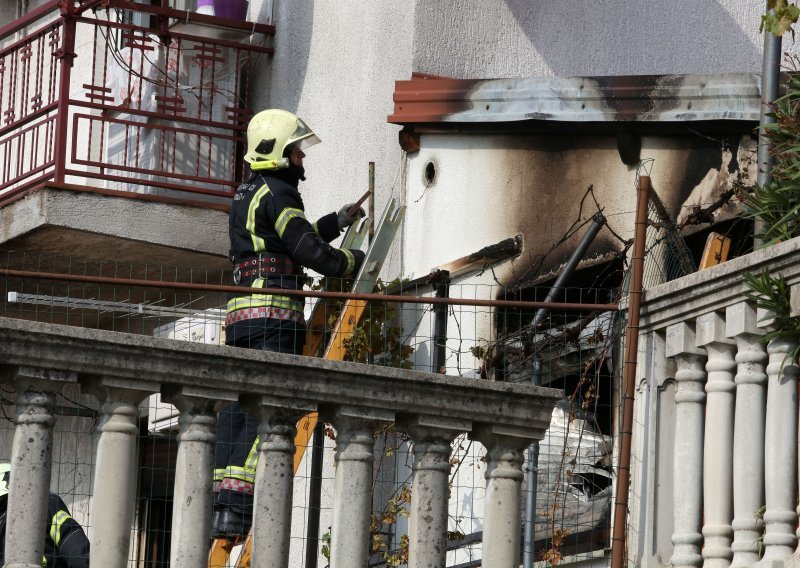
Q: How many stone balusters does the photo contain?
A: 11